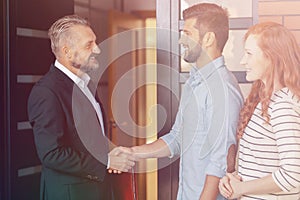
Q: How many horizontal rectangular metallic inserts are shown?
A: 4